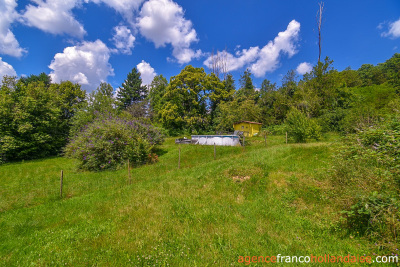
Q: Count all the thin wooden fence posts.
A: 7